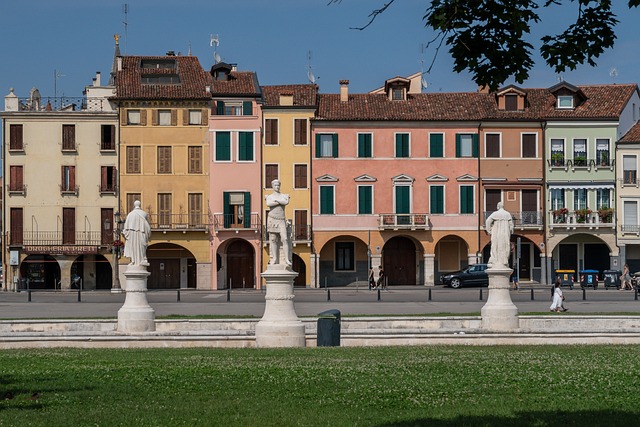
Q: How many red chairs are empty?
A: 0